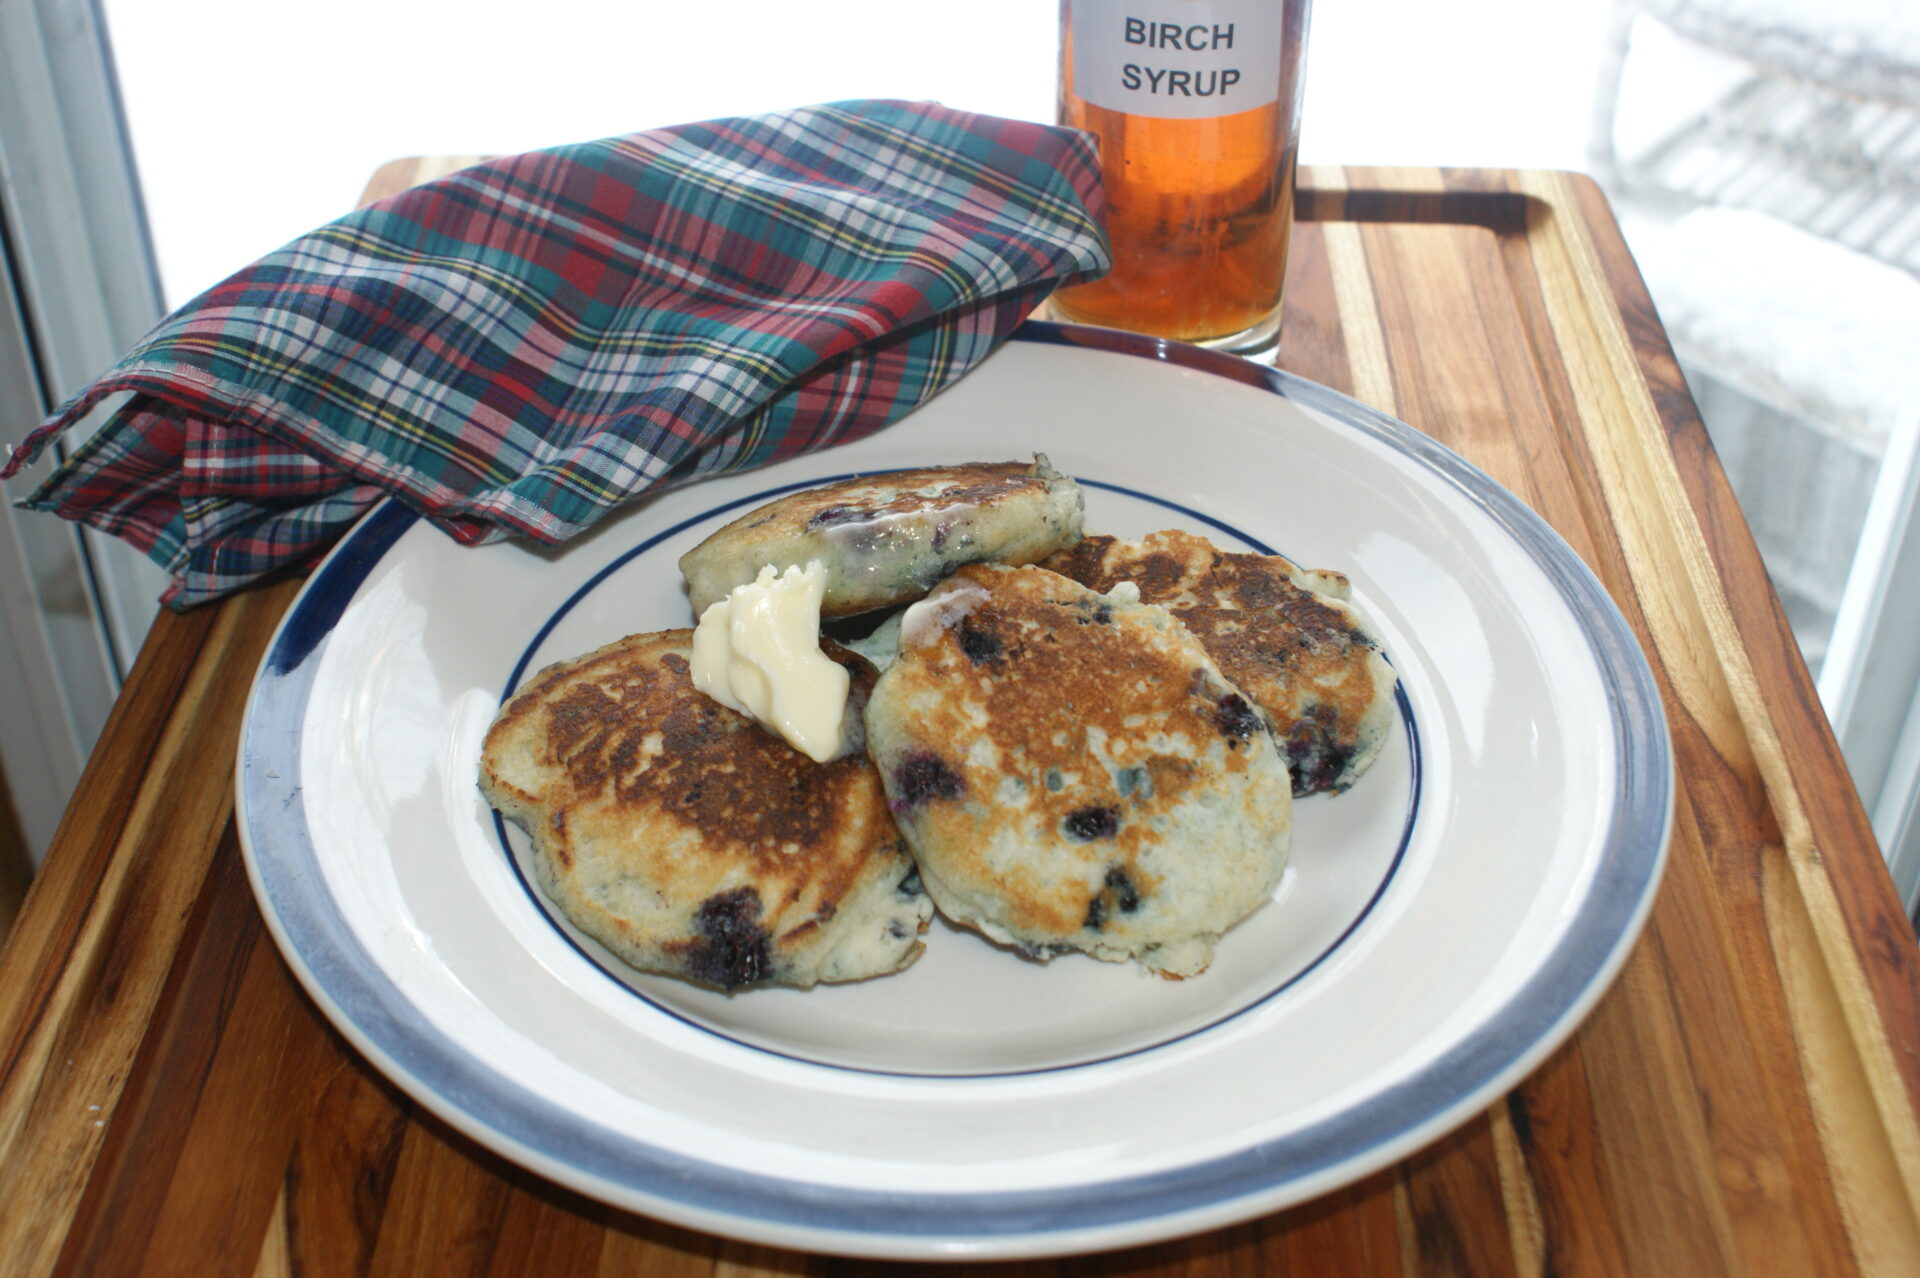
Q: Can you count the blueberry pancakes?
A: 4